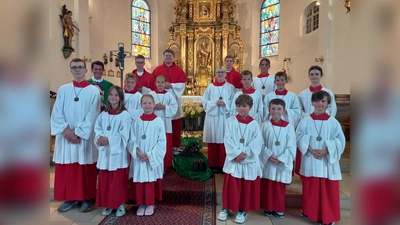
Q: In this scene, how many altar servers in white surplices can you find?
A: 13